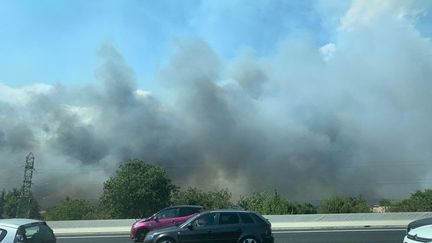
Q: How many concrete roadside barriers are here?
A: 1